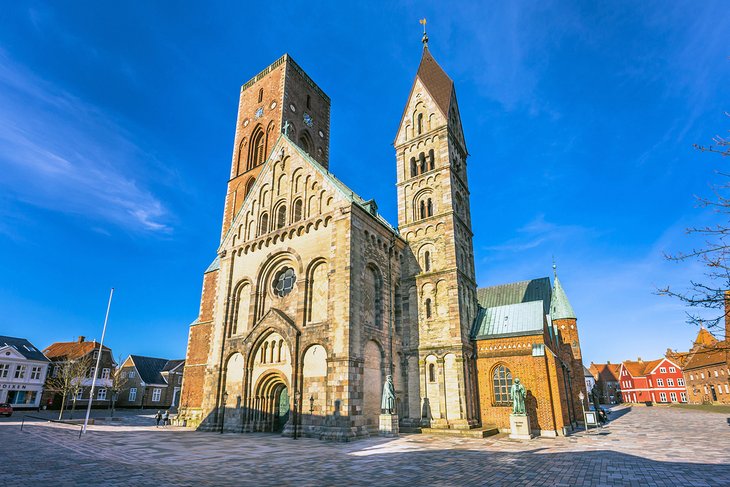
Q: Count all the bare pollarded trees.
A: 3